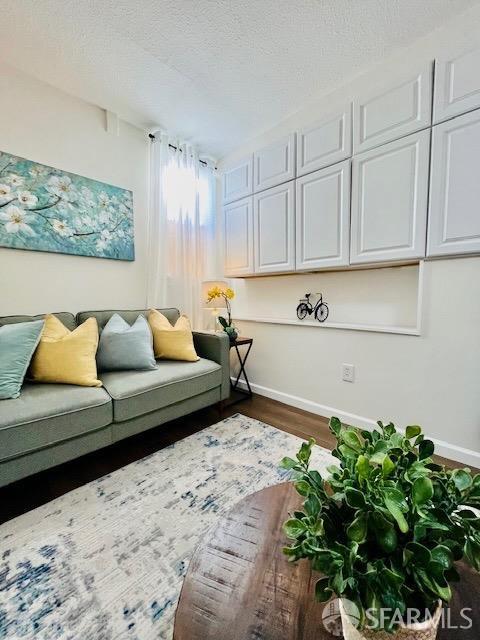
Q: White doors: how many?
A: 10